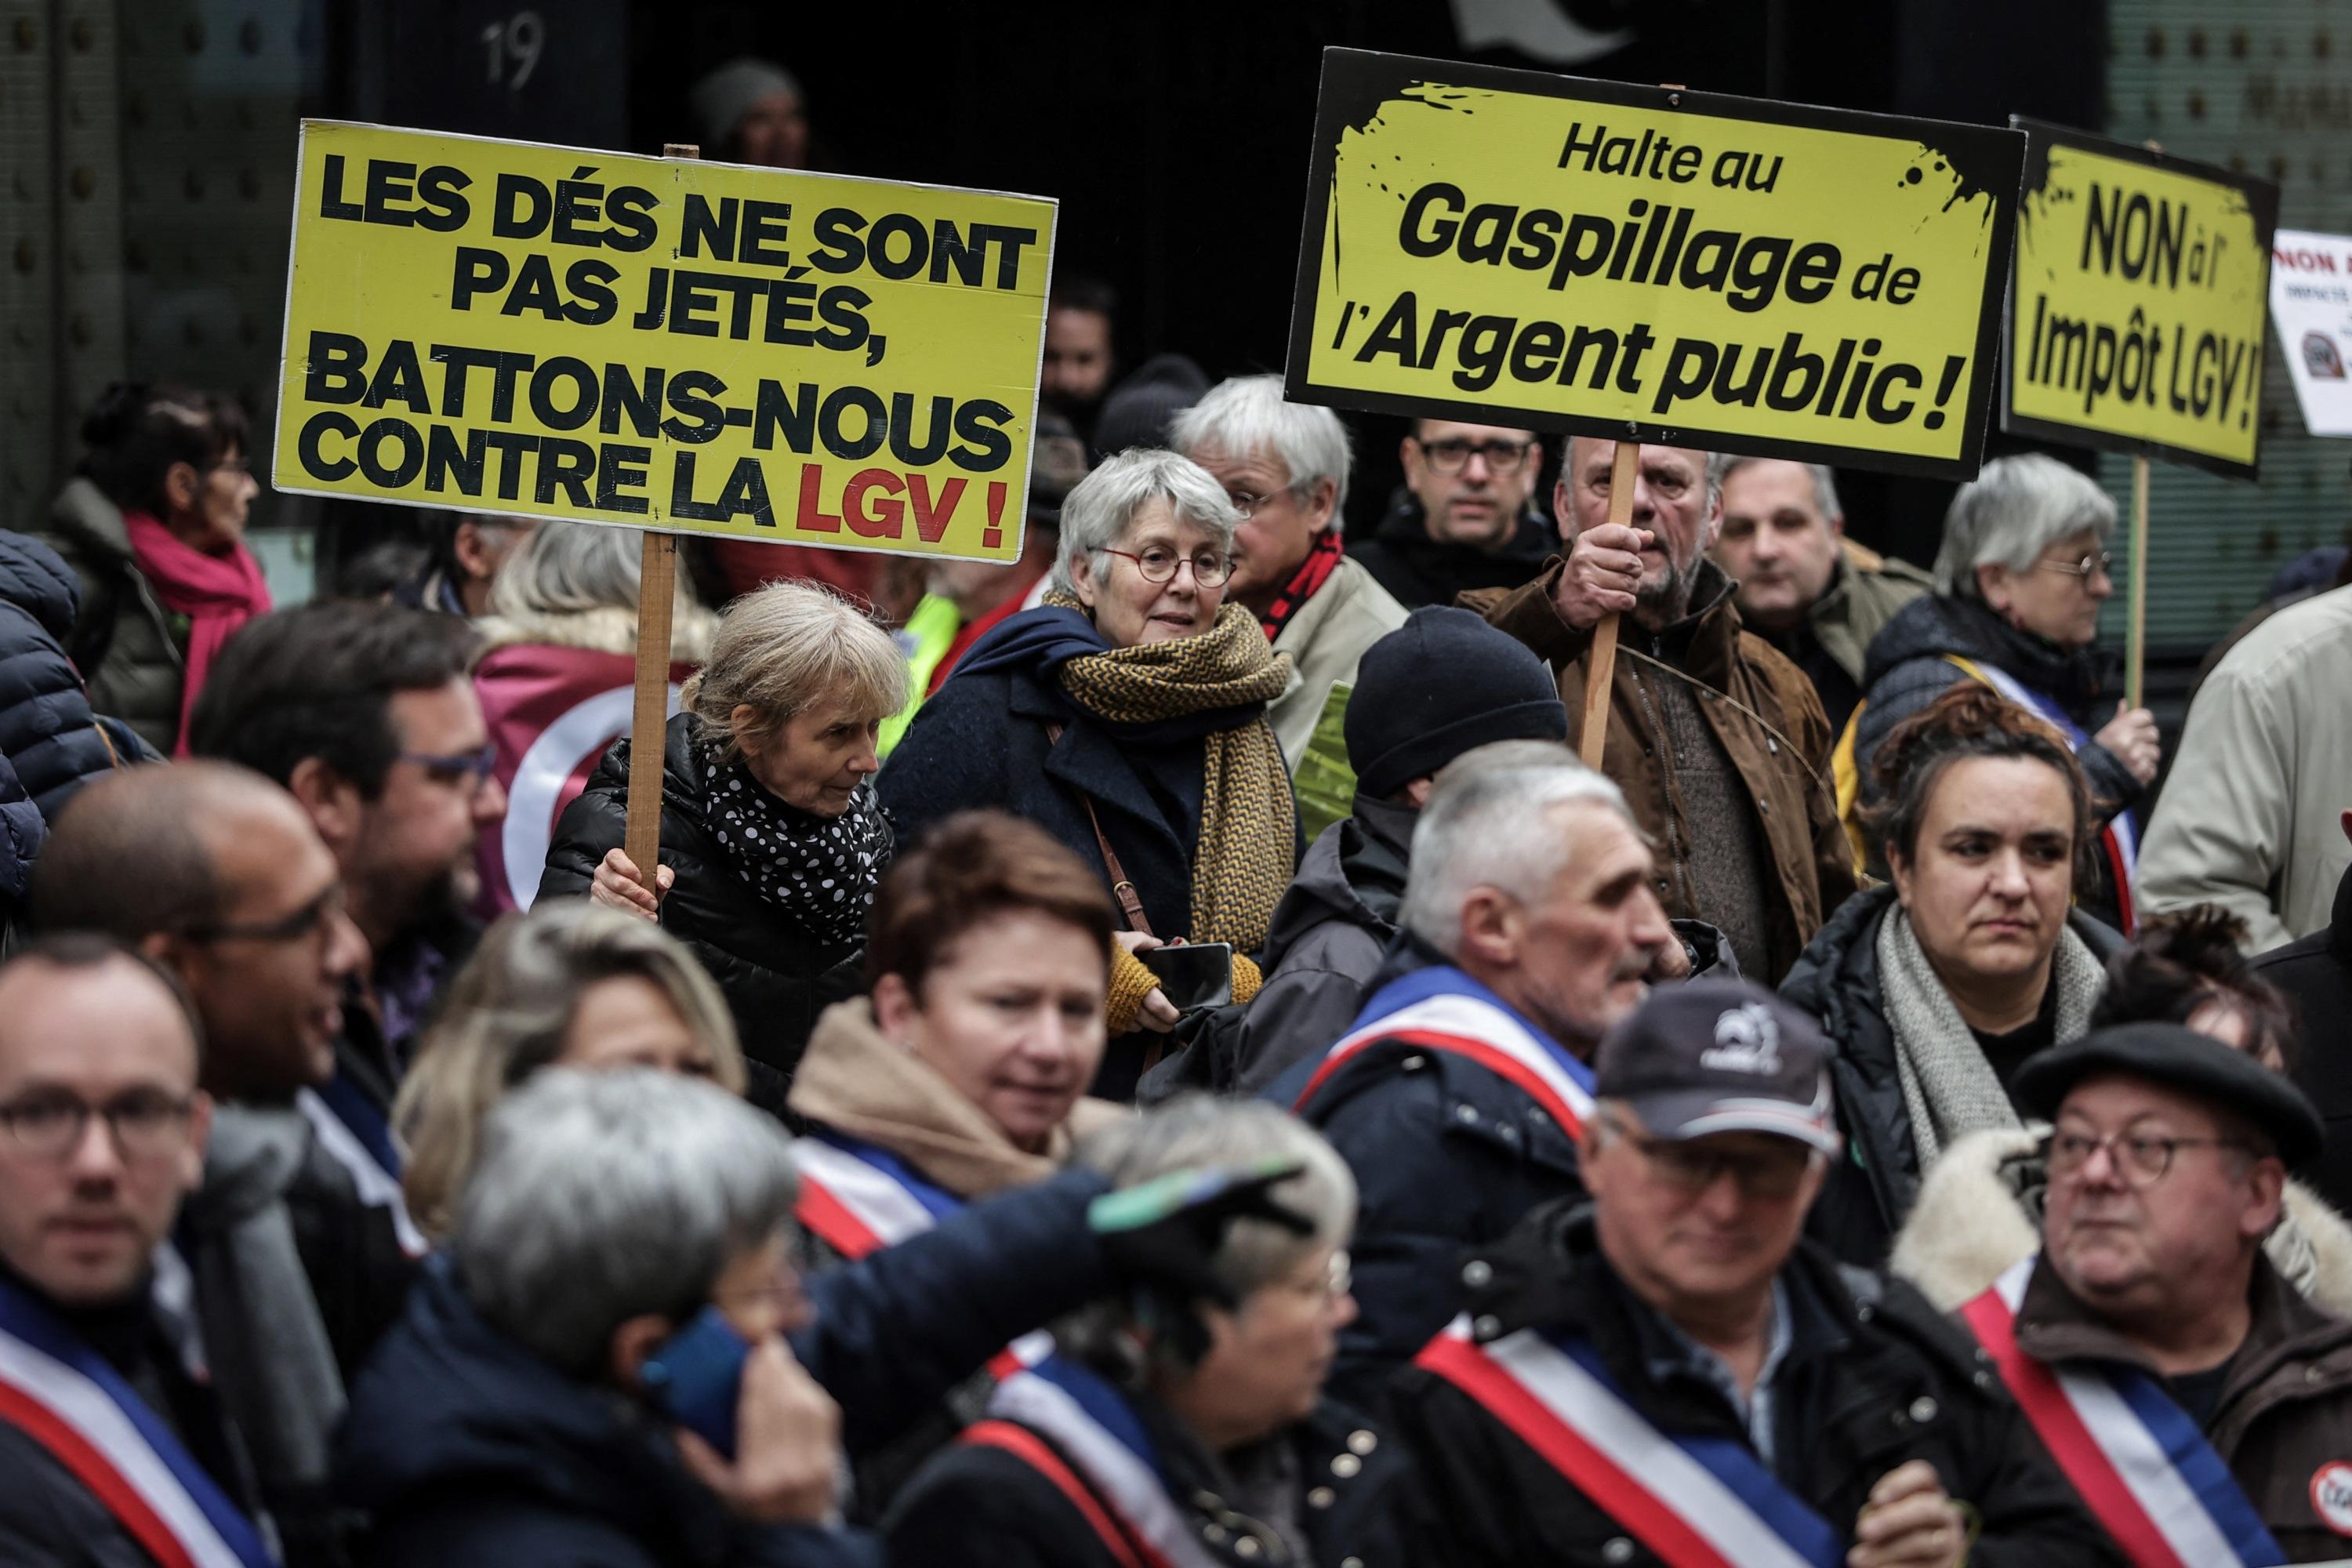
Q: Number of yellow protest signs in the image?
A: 3